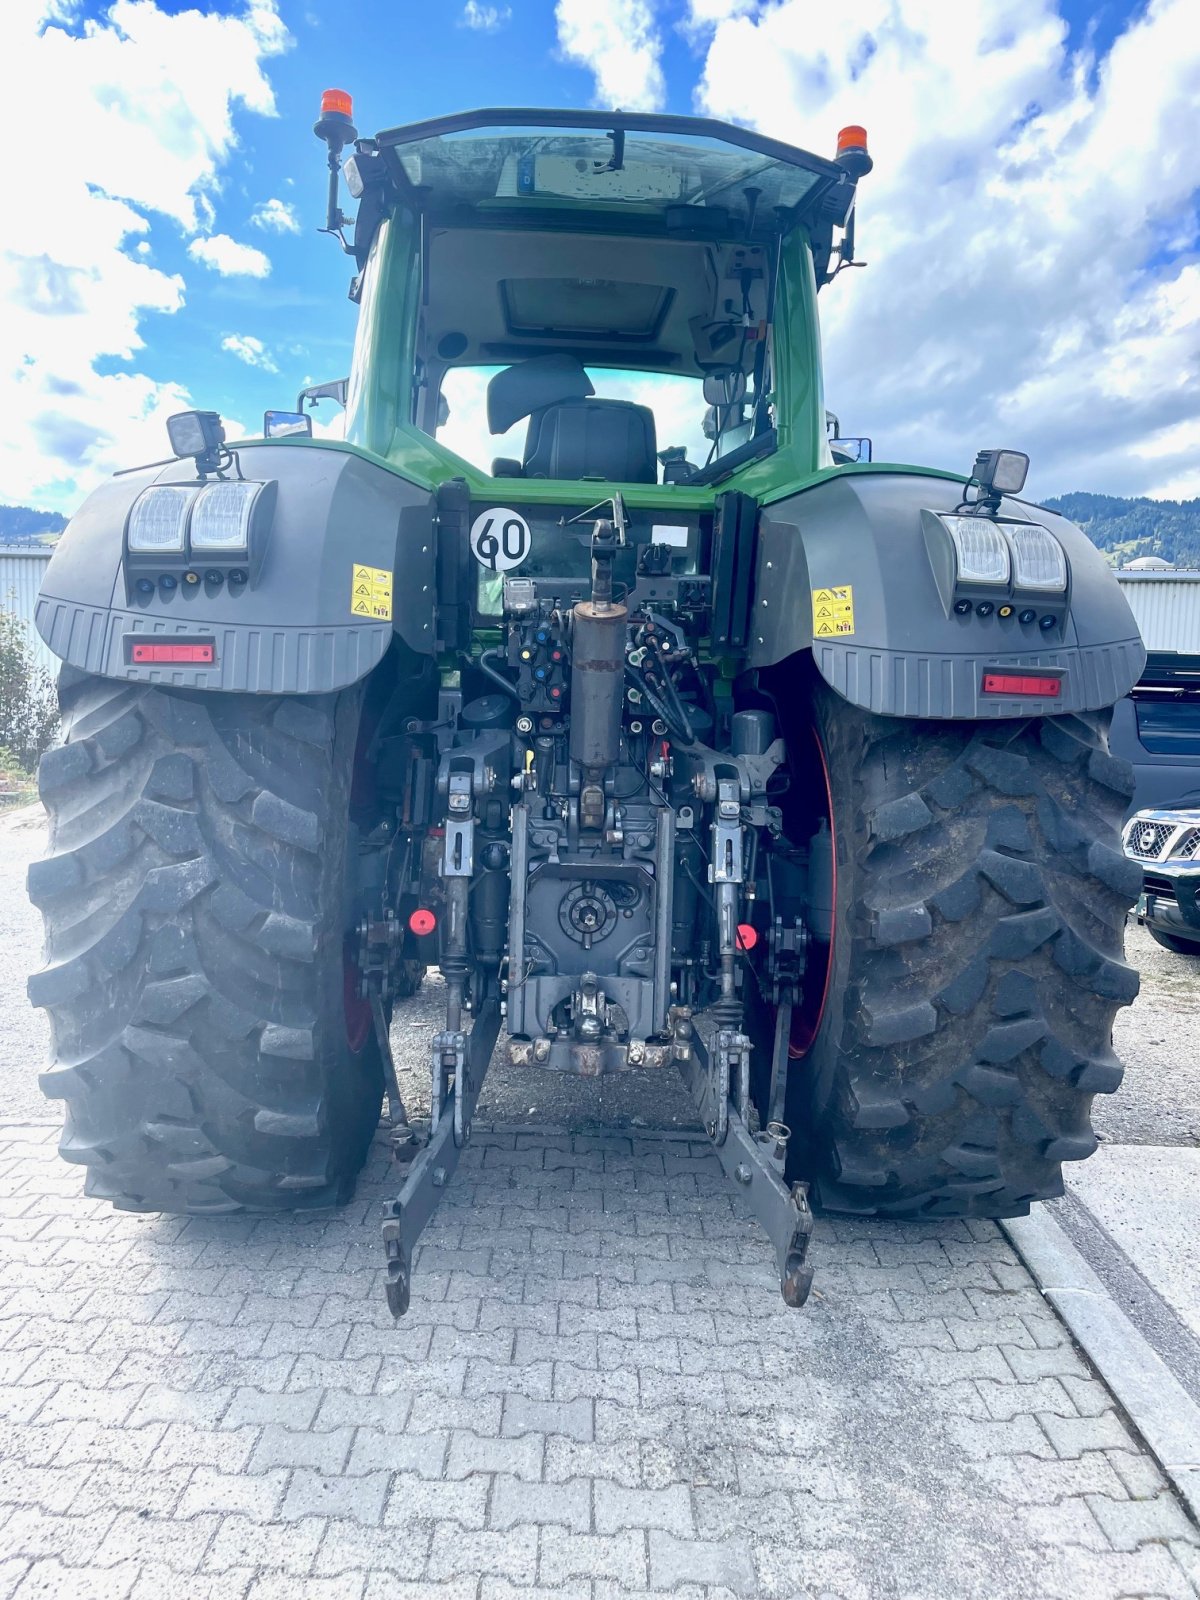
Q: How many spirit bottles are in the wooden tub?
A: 0